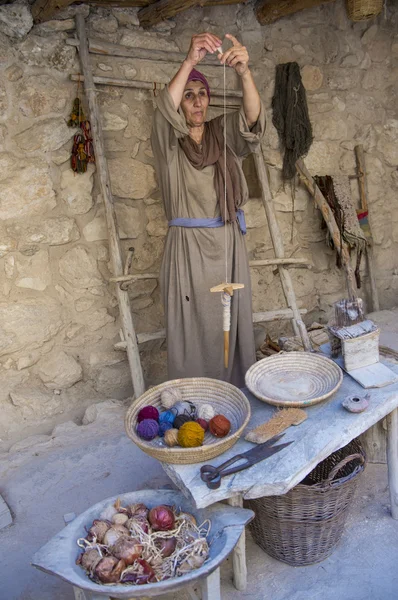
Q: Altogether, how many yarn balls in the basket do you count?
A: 12